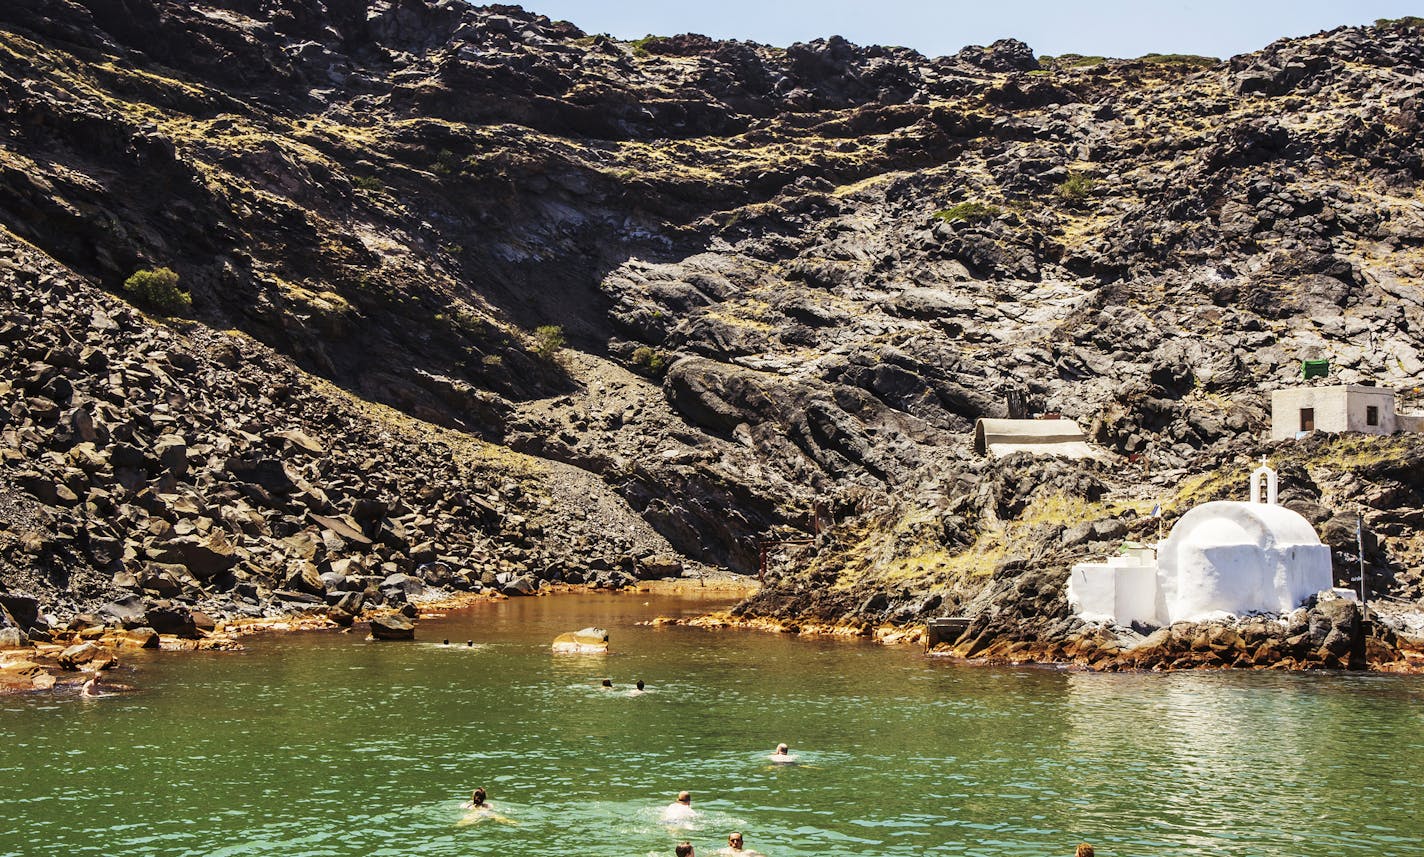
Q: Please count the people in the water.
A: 11